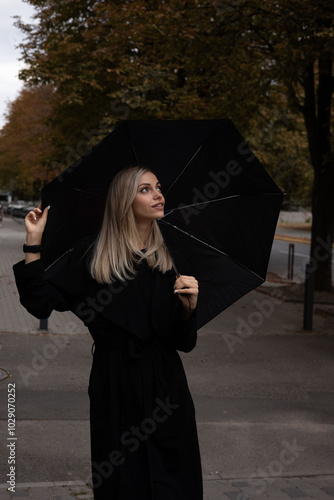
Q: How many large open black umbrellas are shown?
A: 1